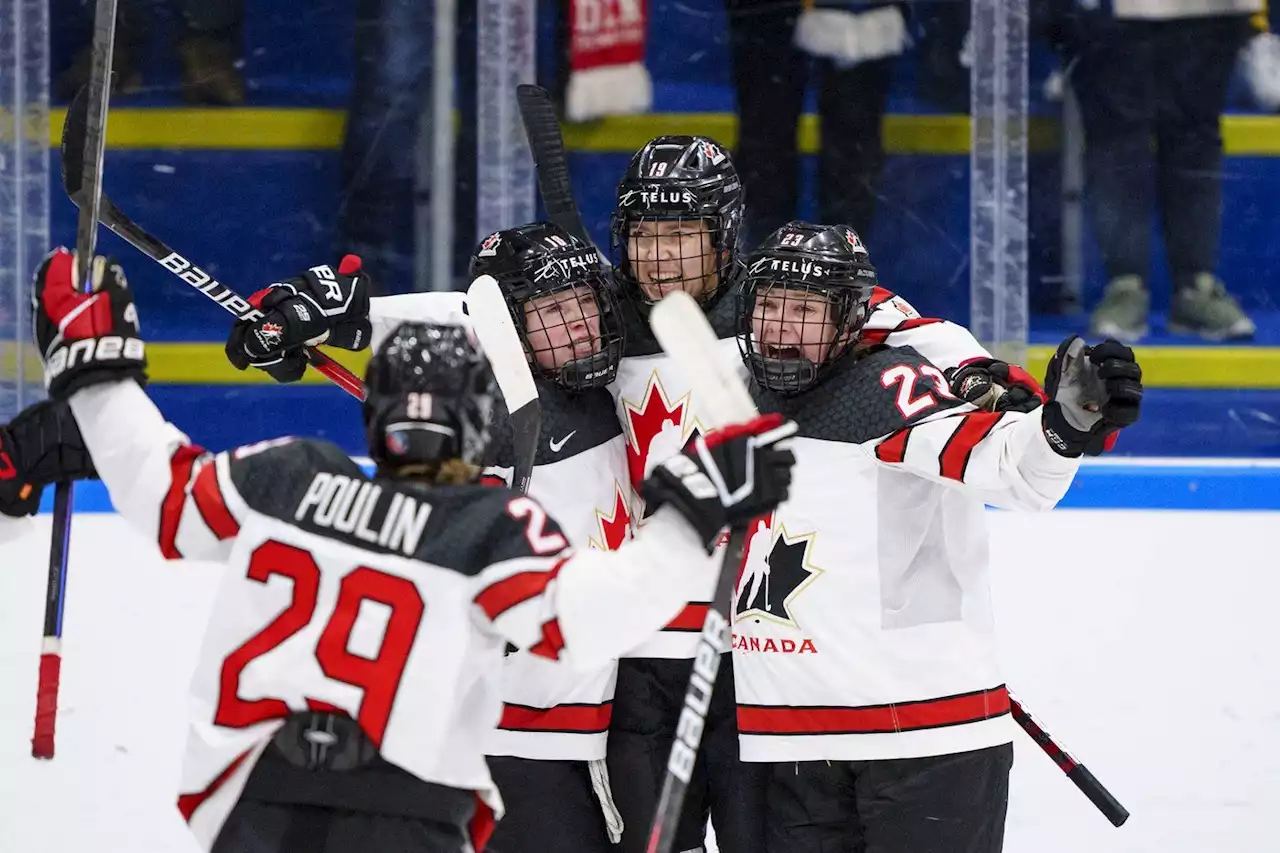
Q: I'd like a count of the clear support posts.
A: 3